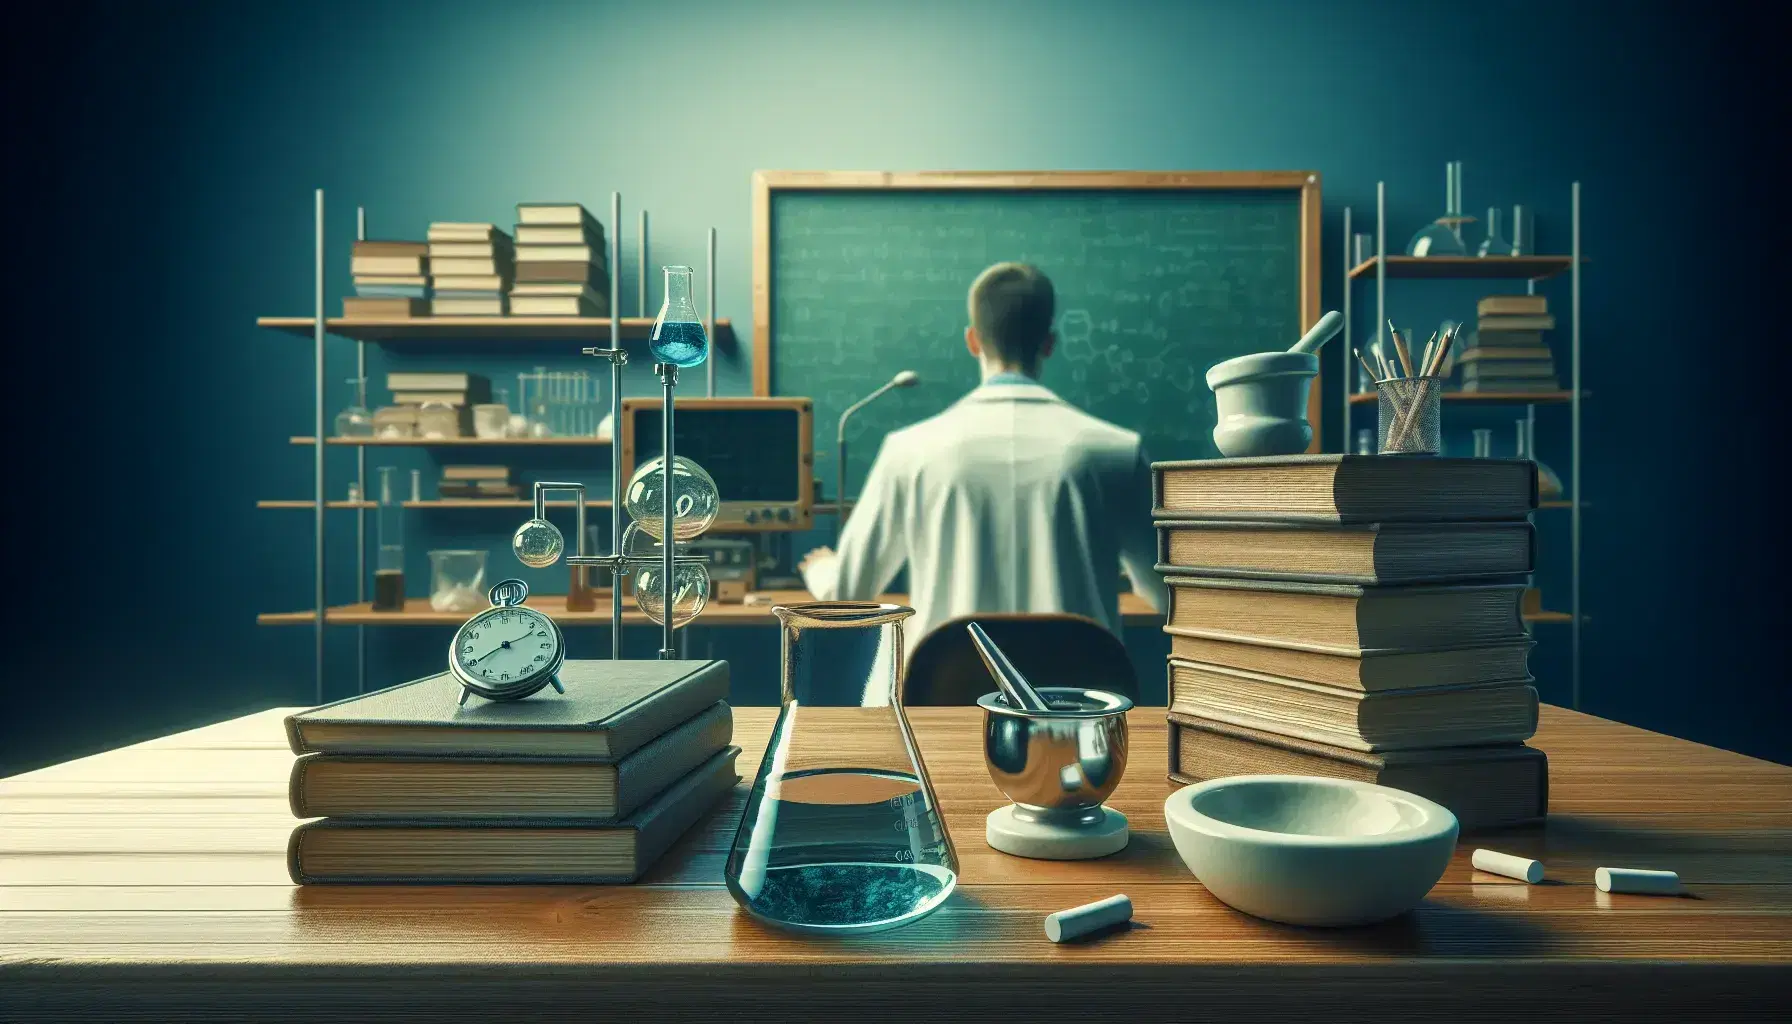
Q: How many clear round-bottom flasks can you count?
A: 3